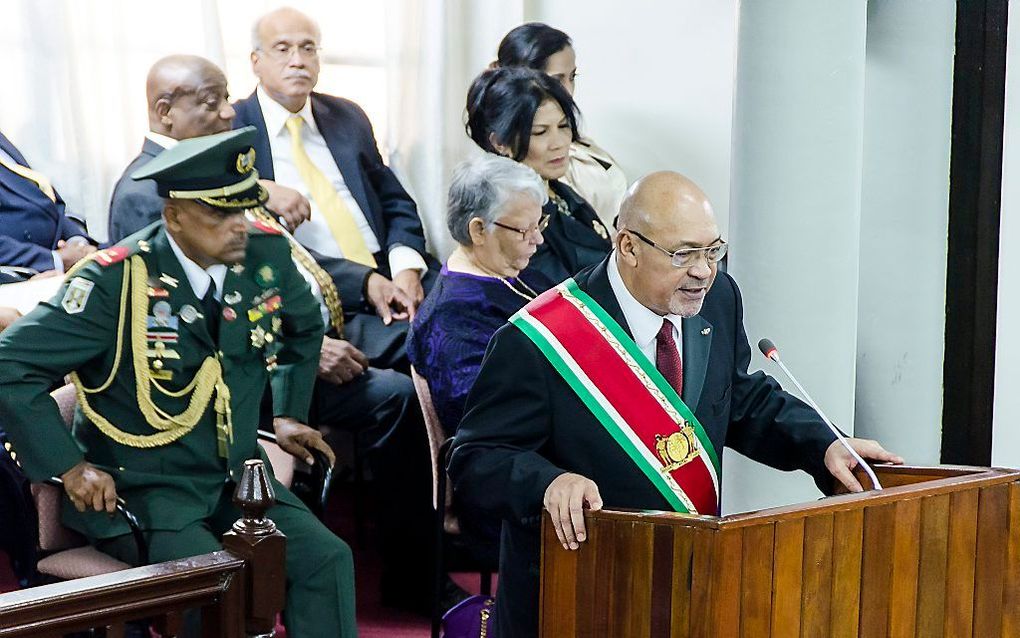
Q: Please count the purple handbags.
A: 1